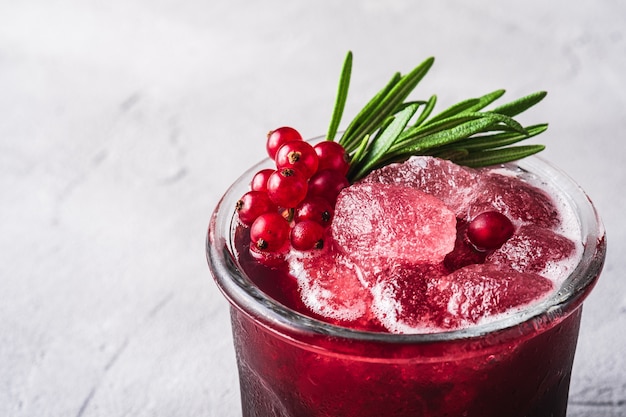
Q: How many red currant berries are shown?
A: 11